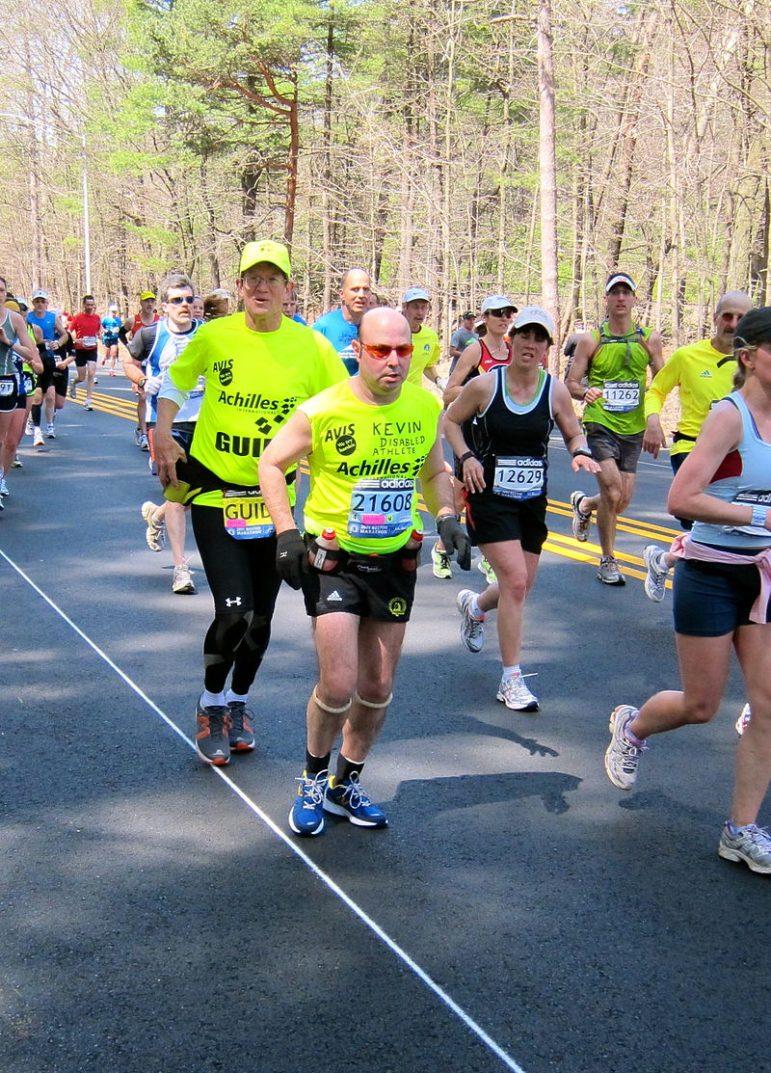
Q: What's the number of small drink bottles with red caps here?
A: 2